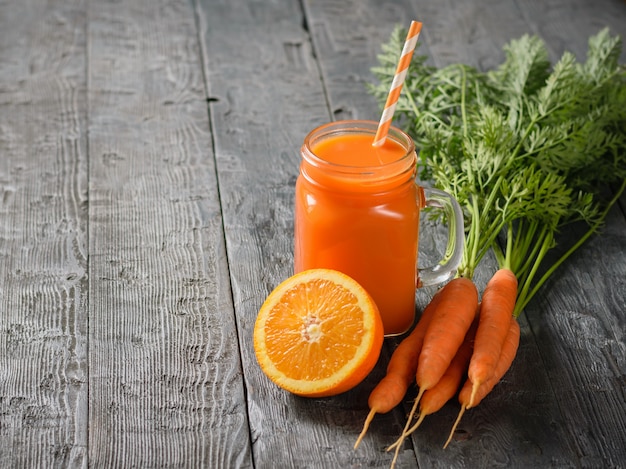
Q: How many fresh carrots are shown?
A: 5